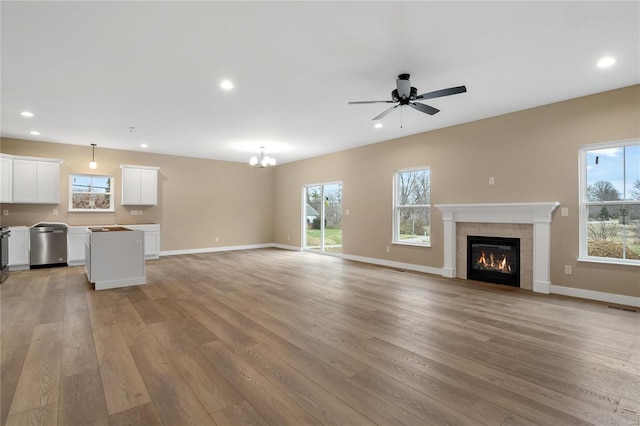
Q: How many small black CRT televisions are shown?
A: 0